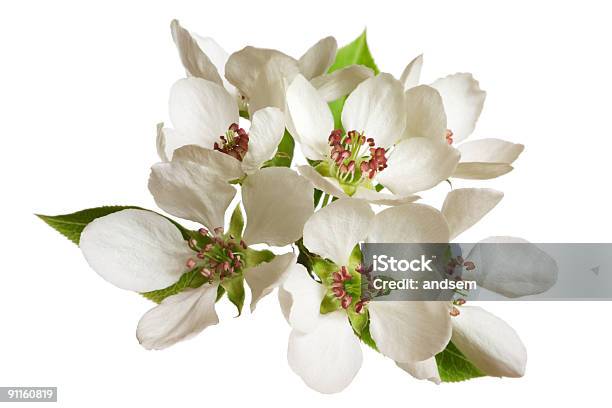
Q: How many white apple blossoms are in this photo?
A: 7